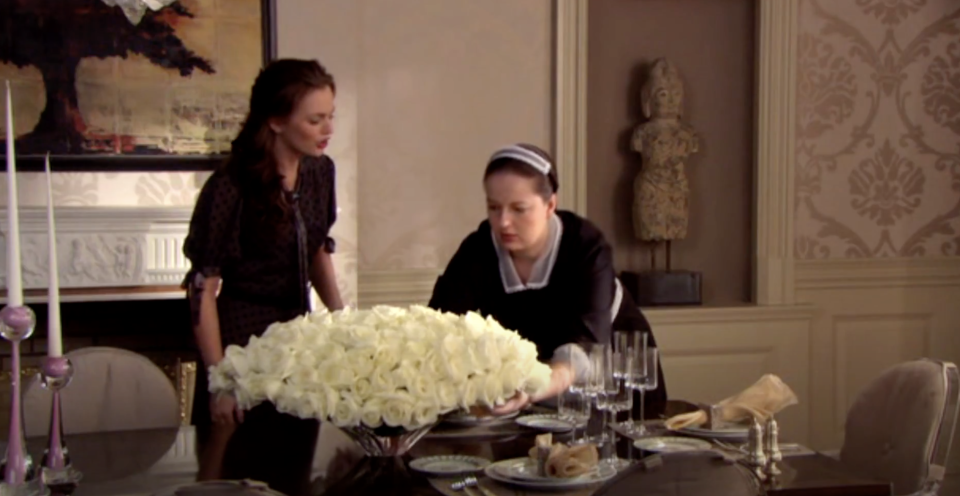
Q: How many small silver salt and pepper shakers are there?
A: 2